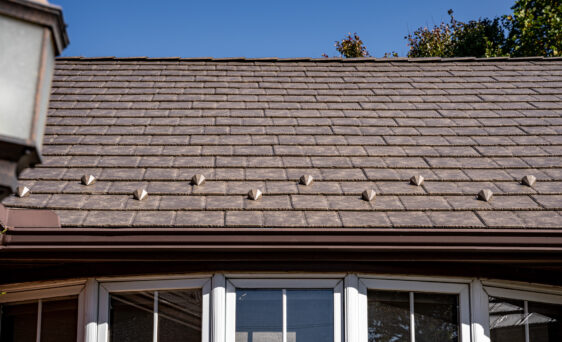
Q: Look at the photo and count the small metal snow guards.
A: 10